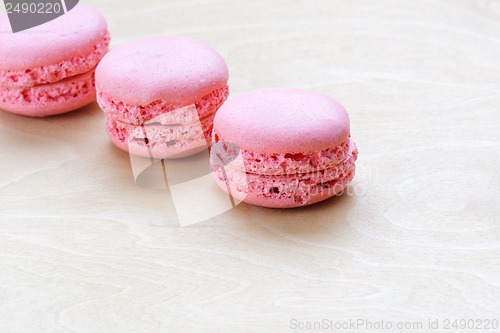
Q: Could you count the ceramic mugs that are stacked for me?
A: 0